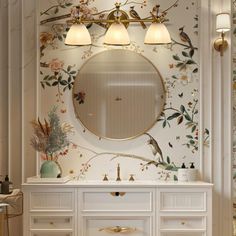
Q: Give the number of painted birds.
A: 3